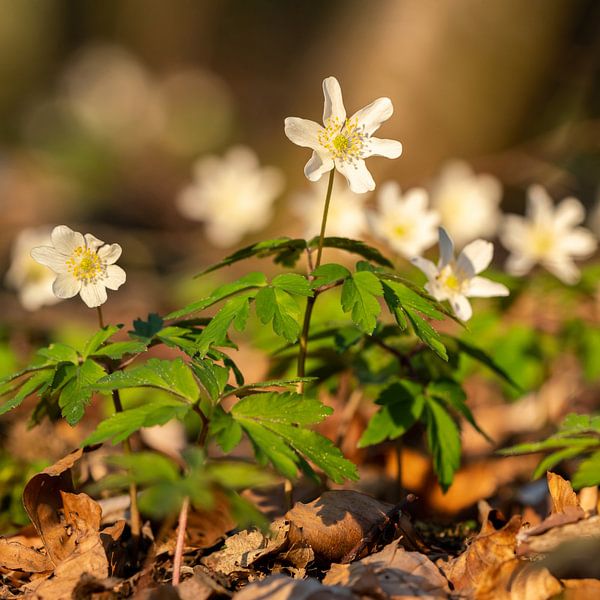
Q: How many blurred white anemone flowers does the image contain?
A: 6